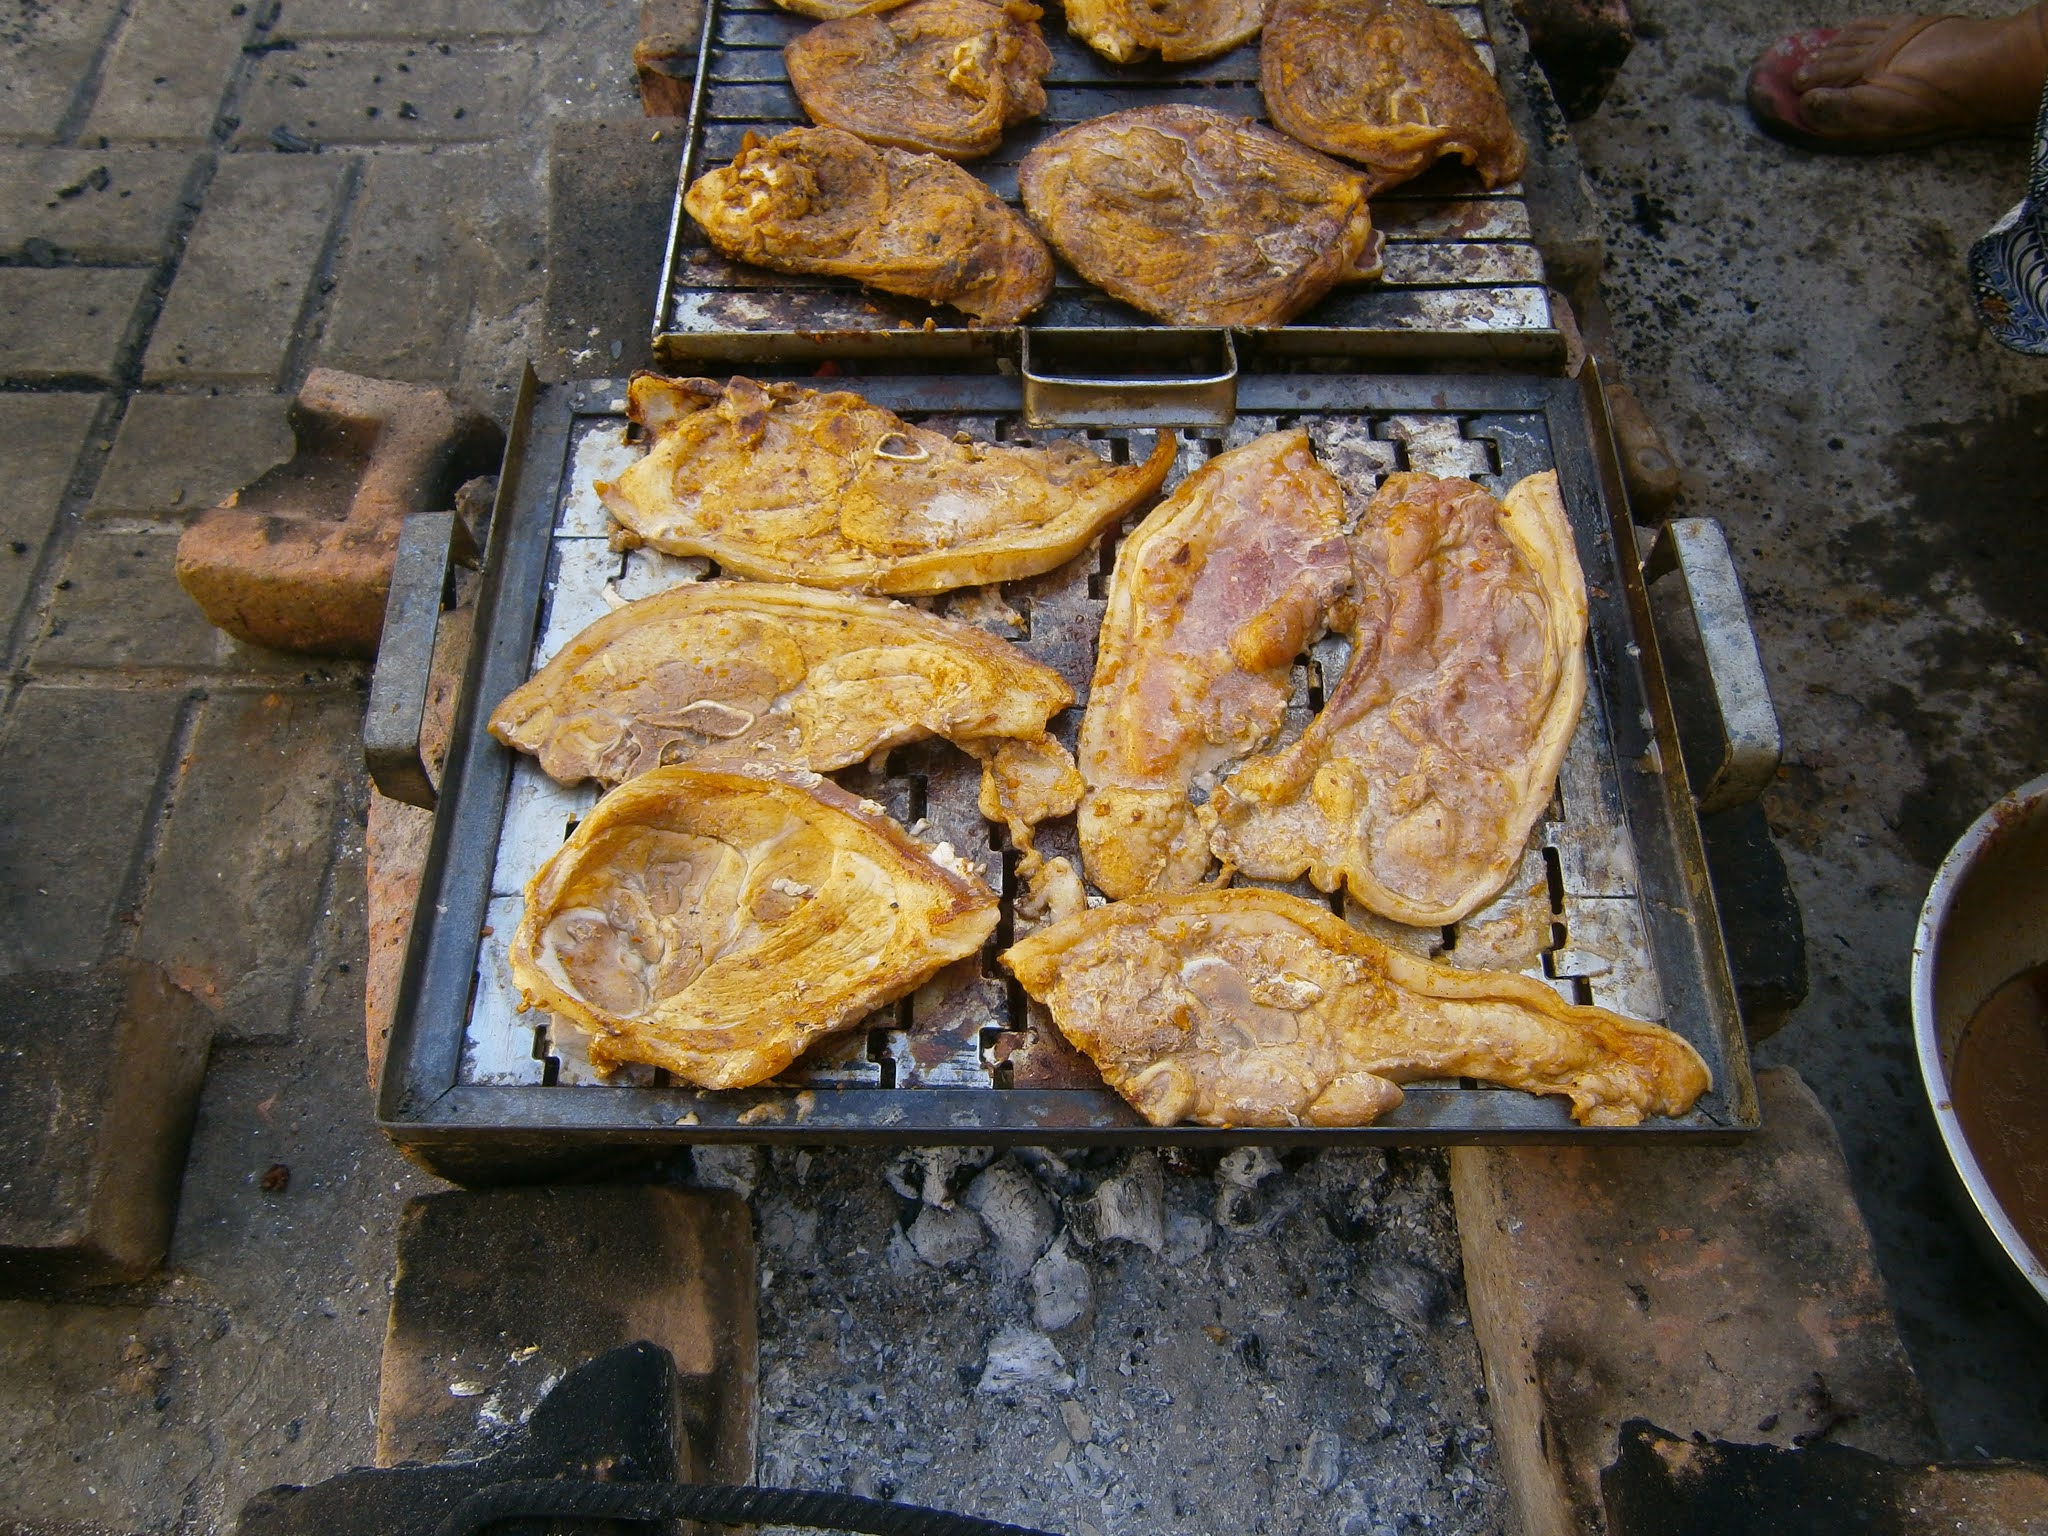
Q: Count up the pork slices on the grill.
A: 12